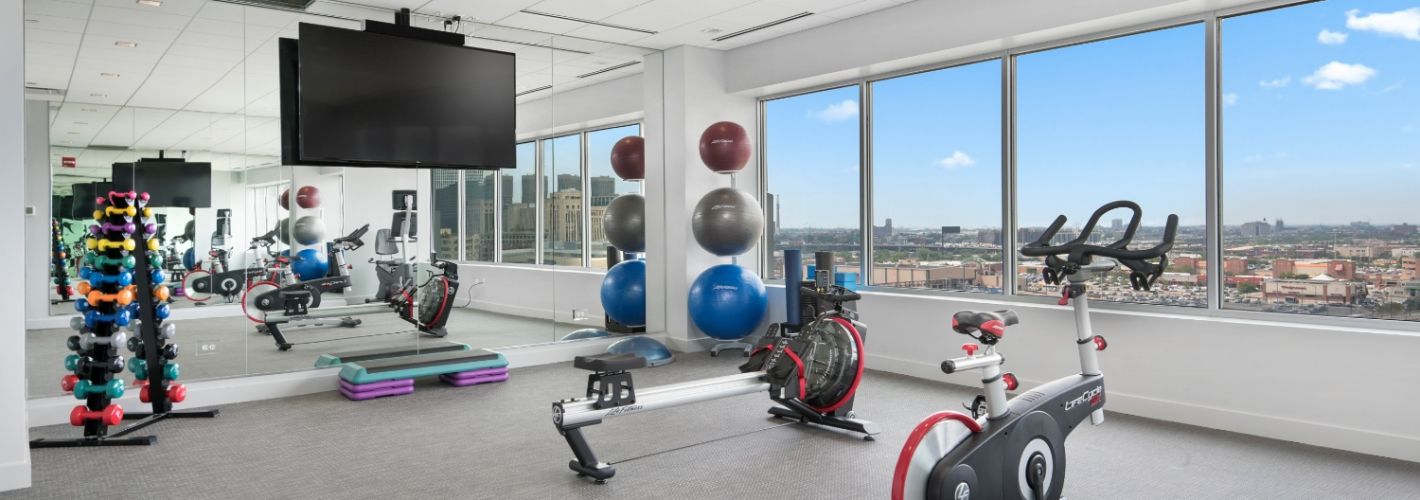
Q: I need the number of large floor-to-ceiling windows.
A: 4